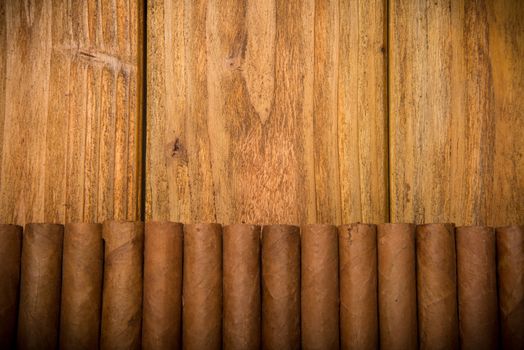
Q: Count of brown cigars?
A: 14